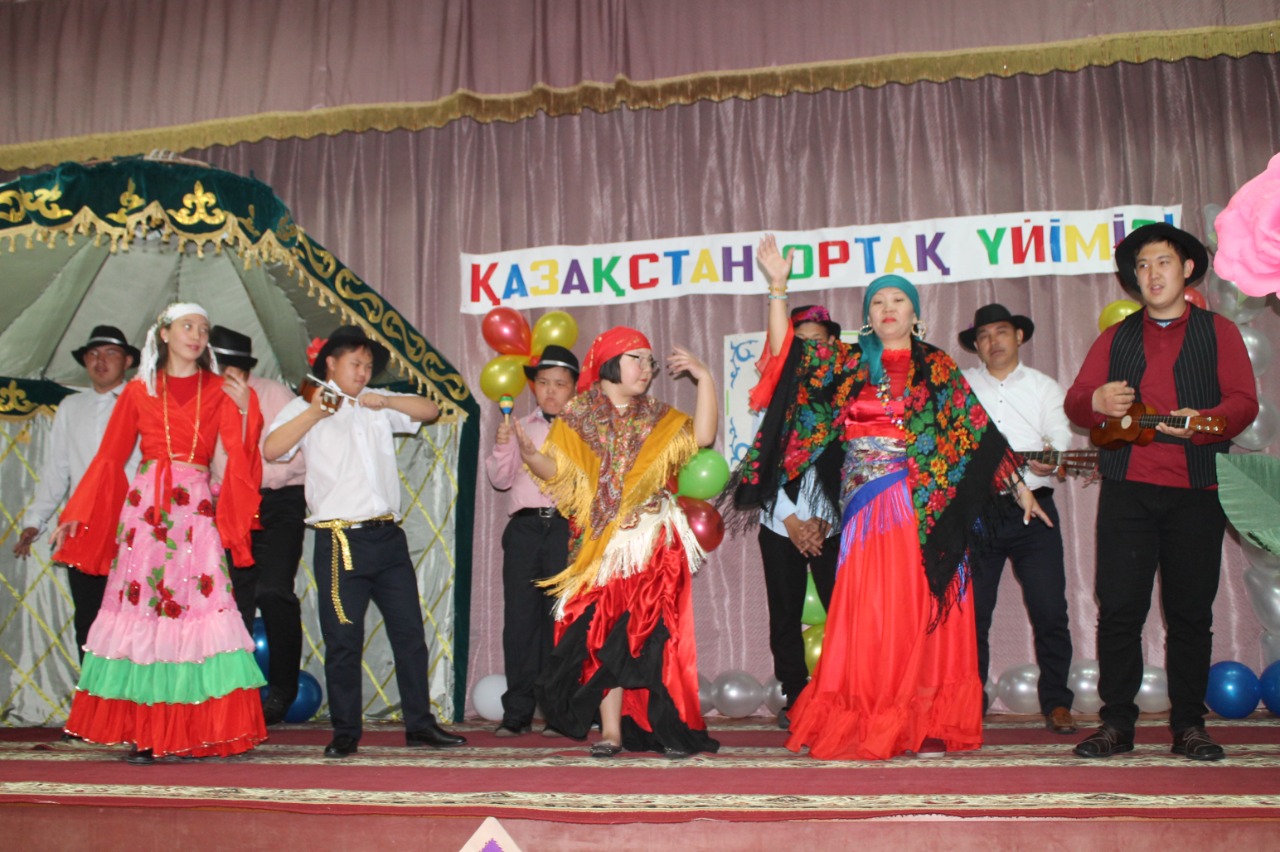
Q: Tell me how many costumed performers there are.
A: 10